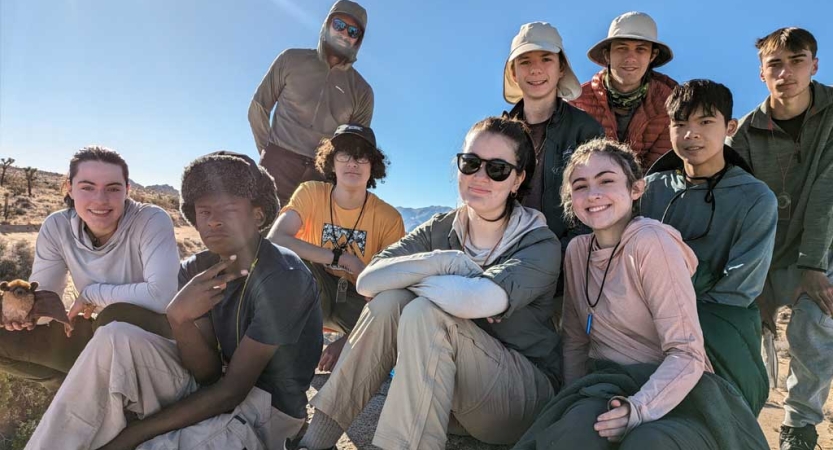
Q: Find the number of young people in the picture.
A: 9